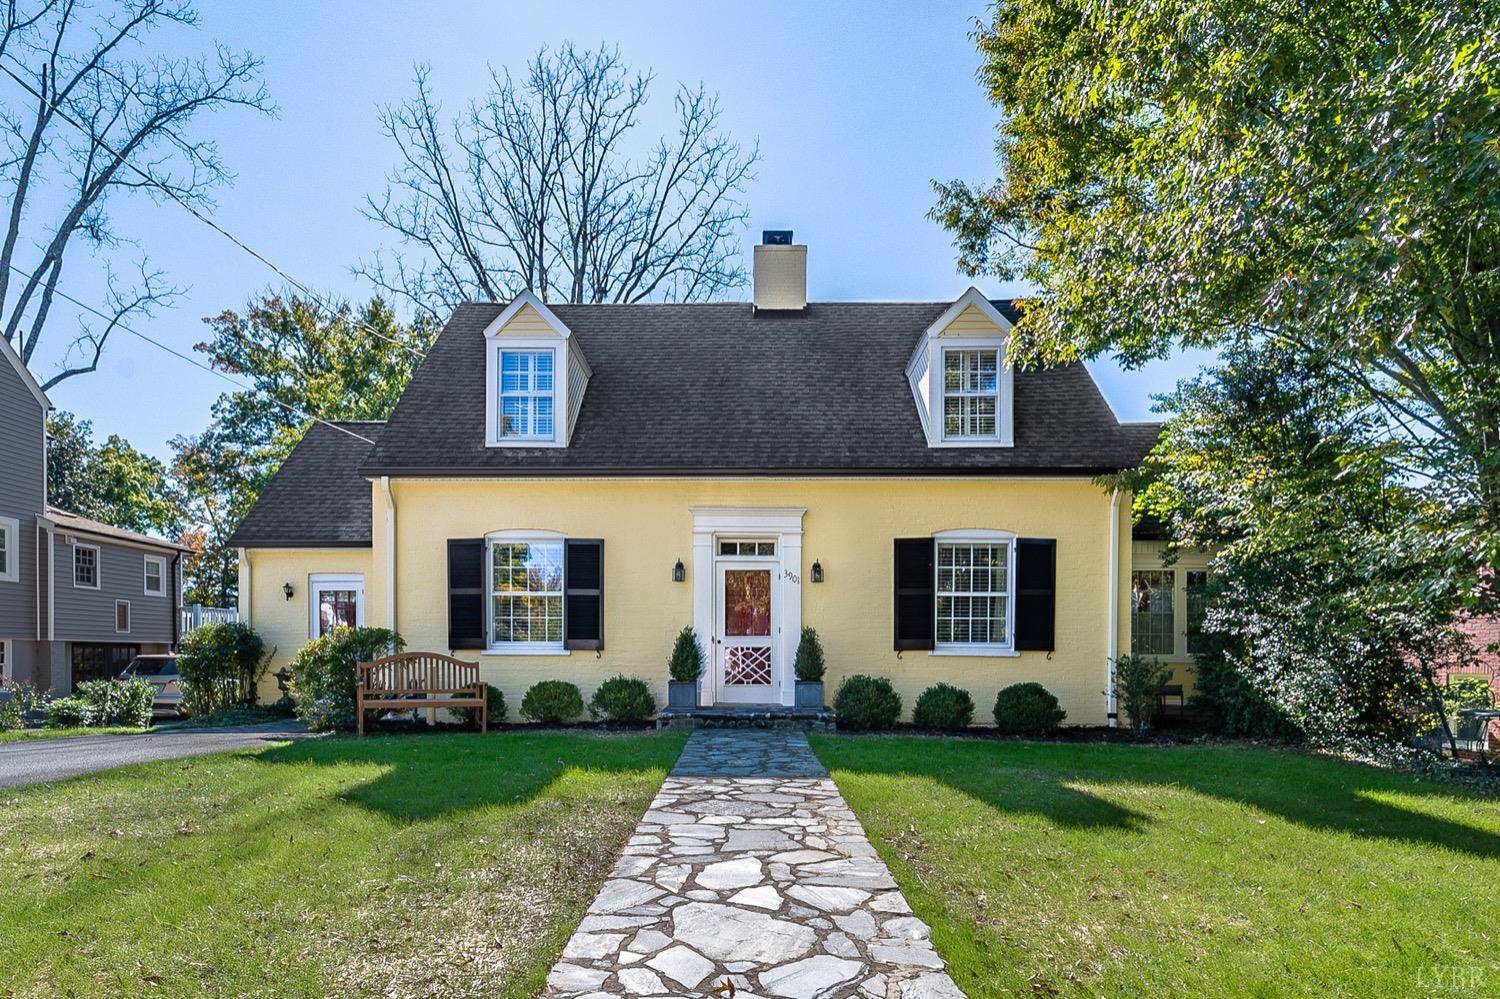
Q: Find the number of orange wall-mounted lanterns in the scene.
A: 0